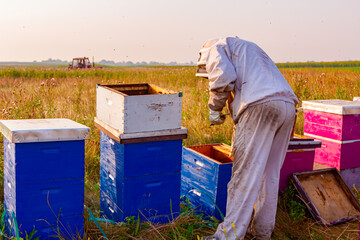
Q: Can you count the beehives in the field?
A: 5